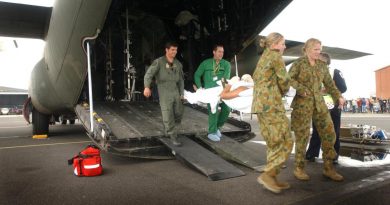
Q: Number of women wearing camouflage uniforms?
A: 2